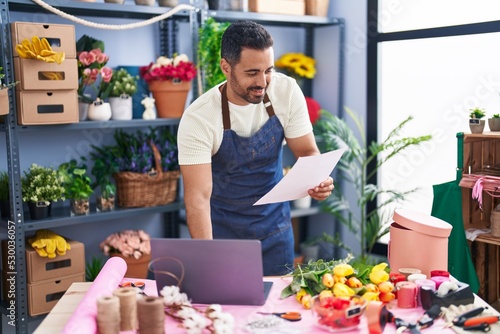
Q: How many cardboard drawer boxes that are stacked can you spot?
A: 5